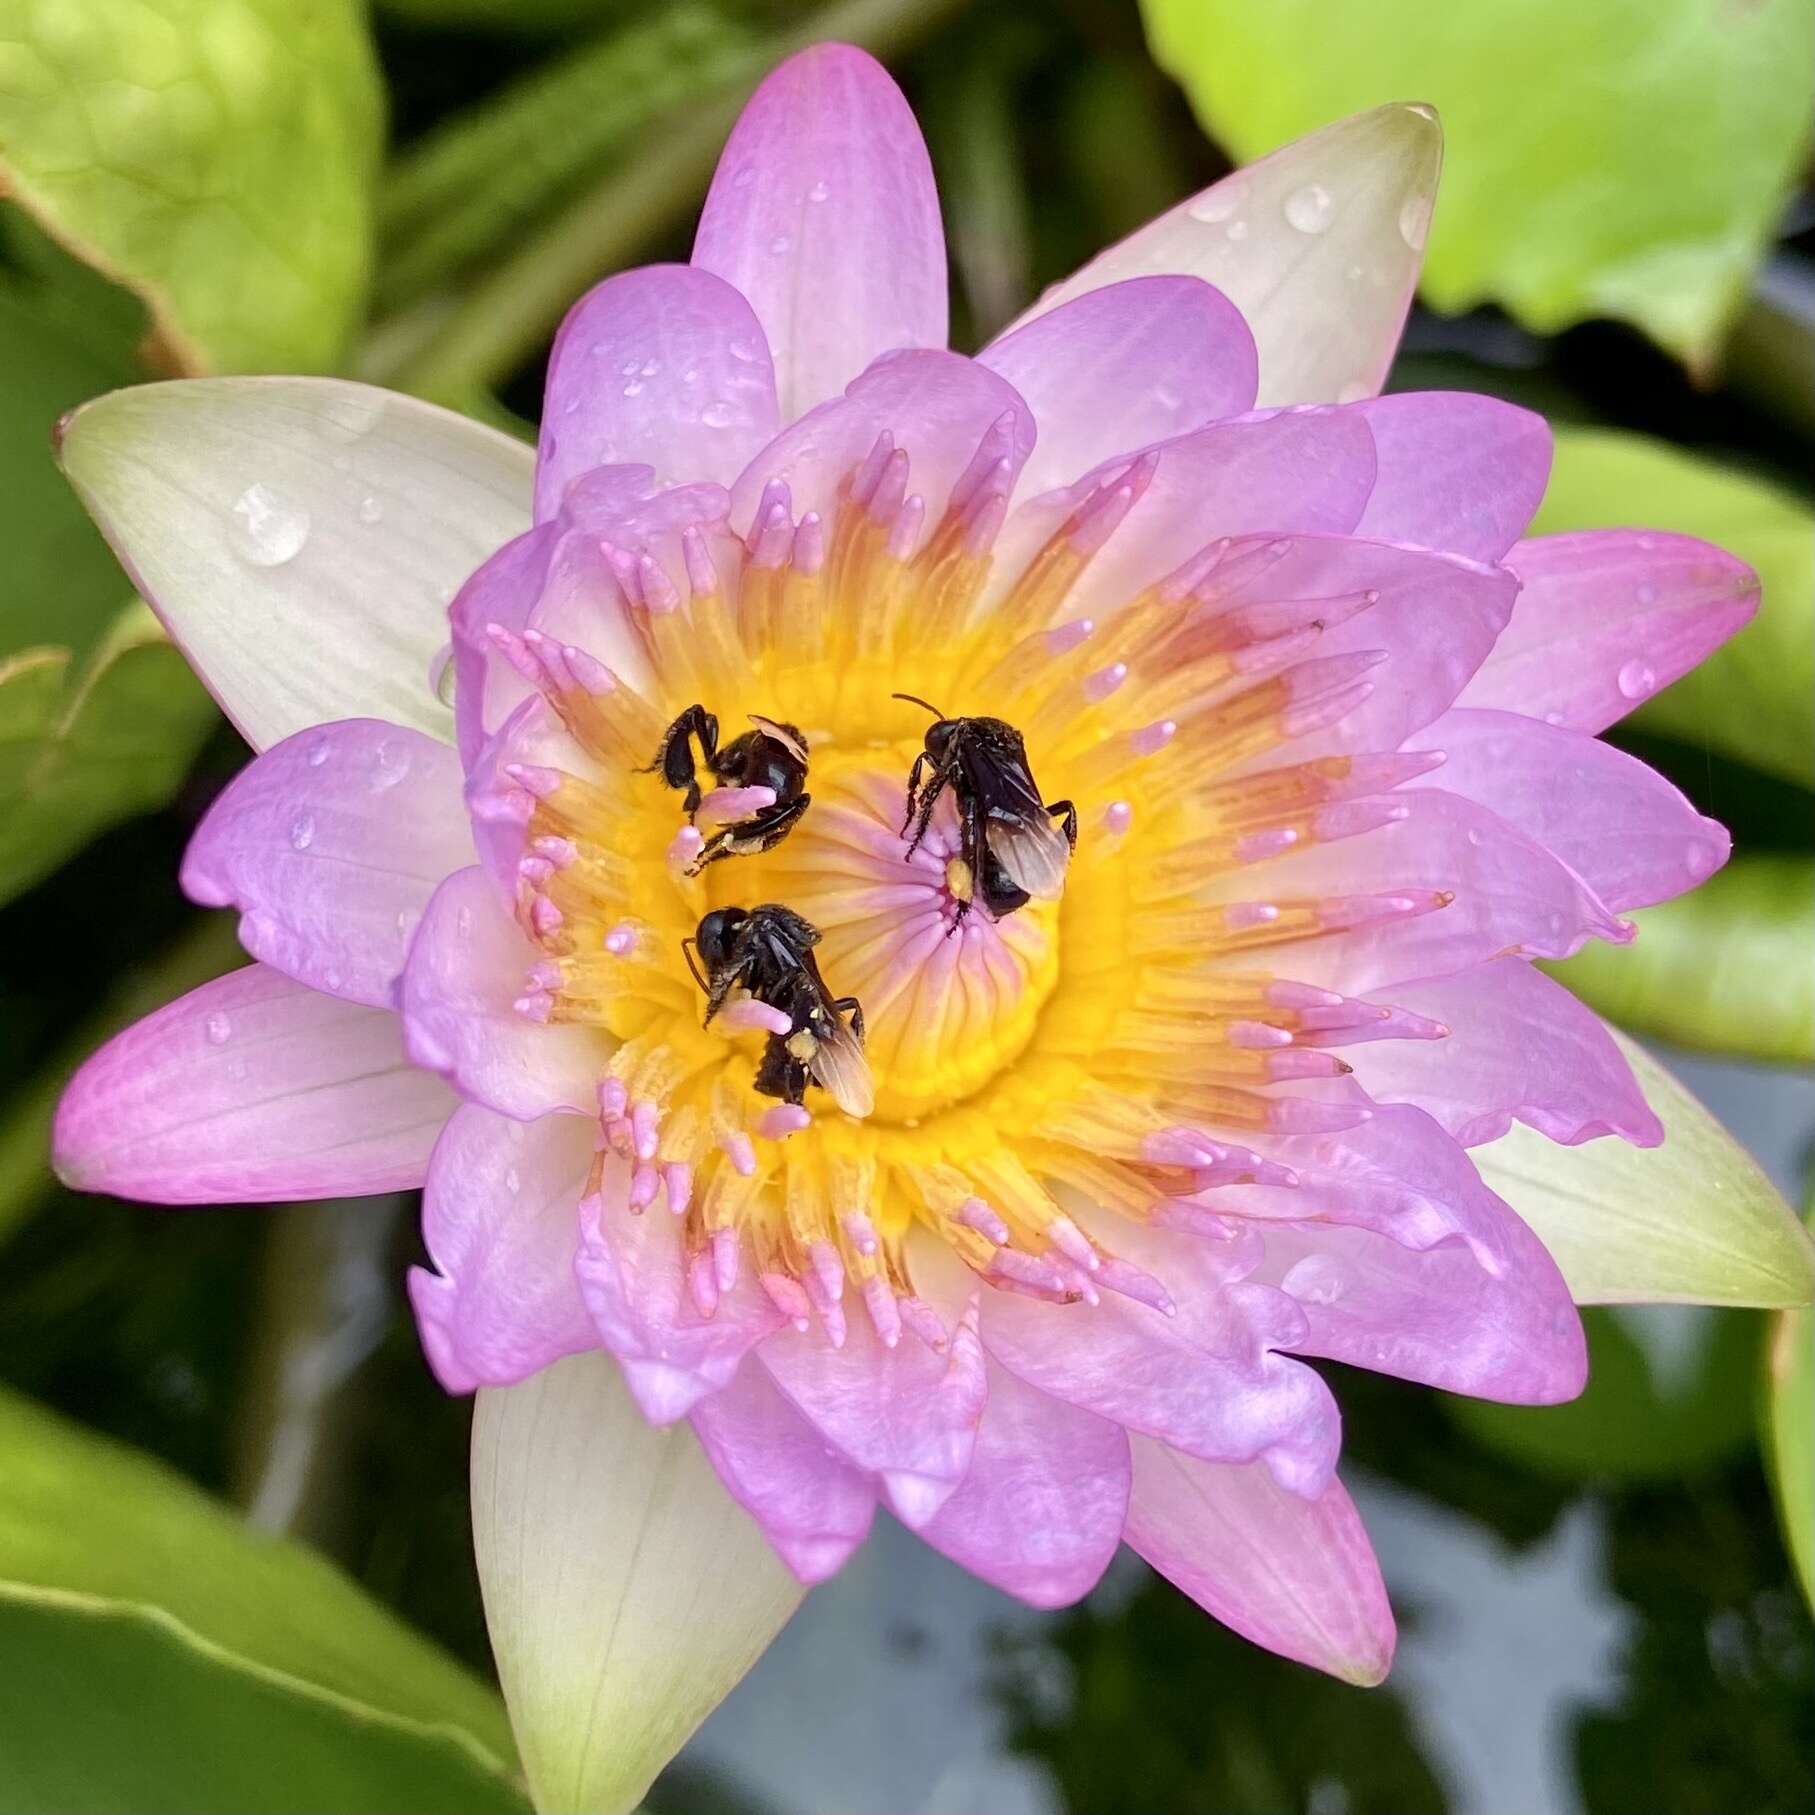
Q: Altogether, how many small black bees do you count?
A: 3